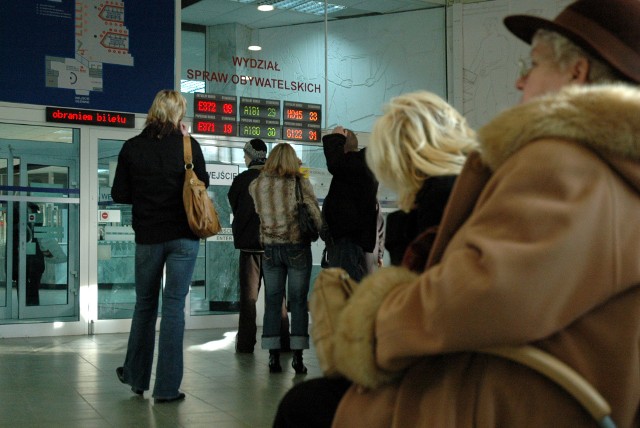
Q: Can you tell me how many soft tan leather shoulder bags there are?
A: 1